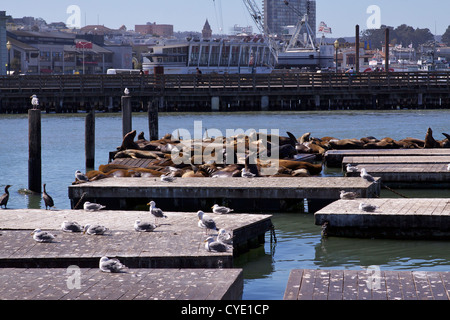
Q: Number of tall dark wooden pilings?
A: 4